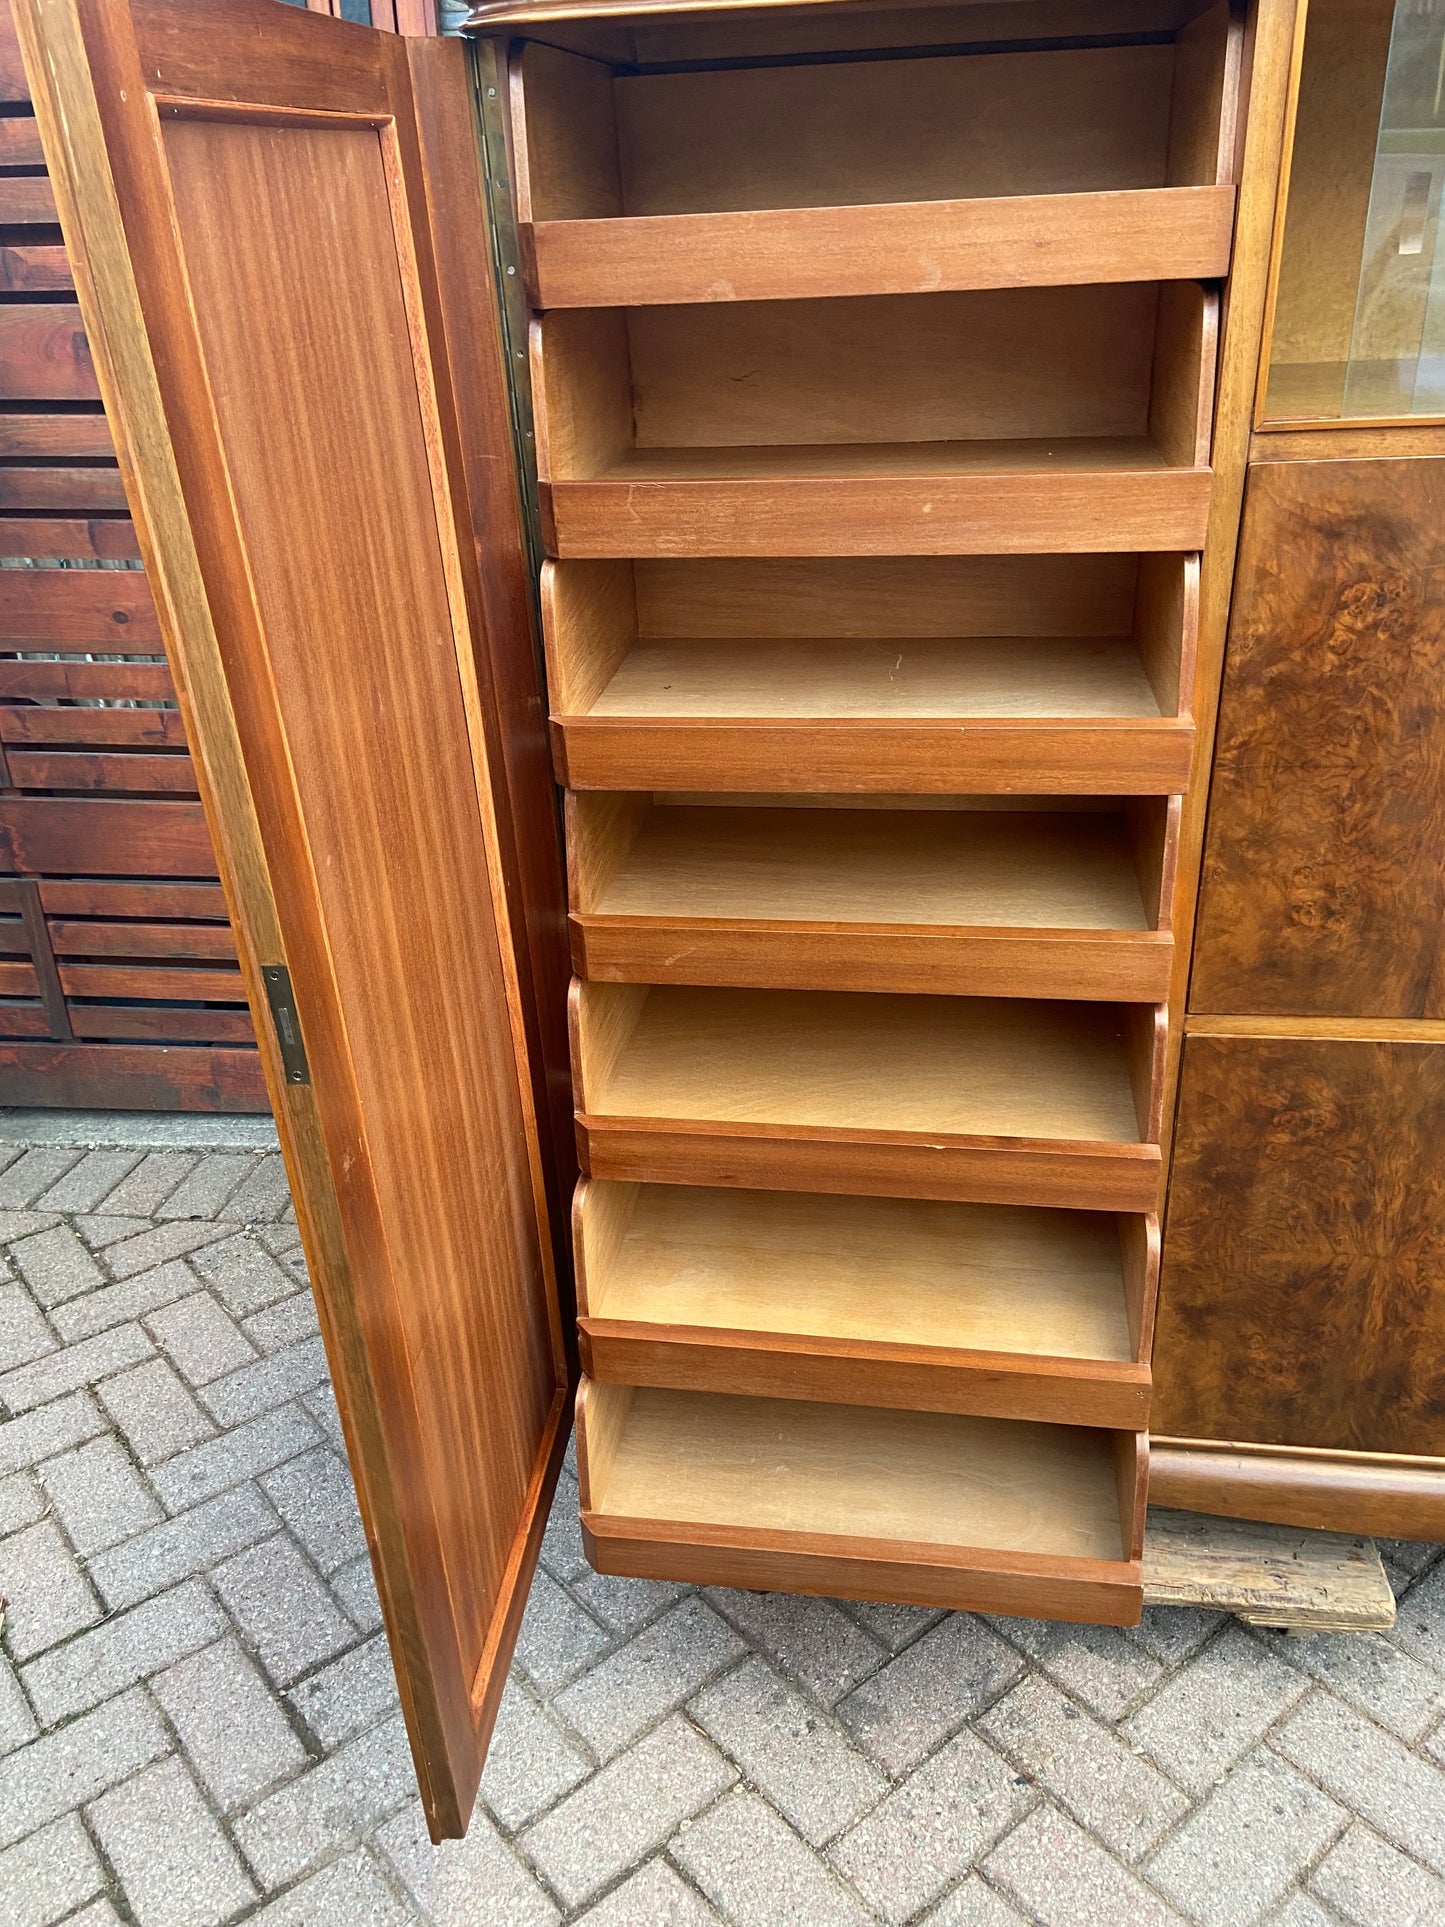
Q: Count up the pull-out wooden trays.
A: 7